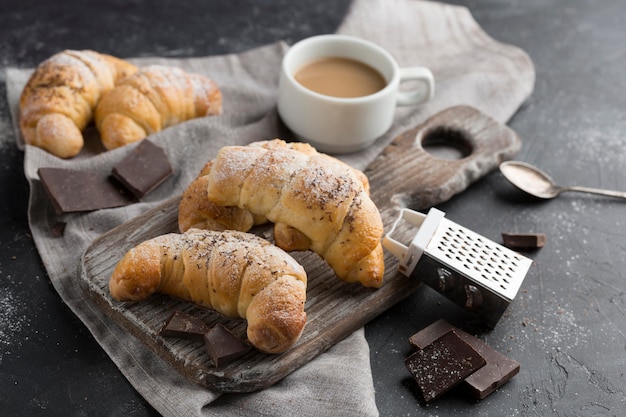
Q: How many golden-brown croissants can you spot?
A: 5